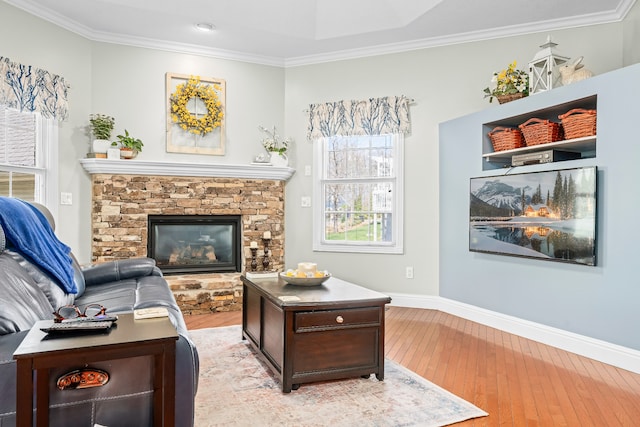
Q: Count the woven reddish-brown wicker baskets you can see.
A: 3